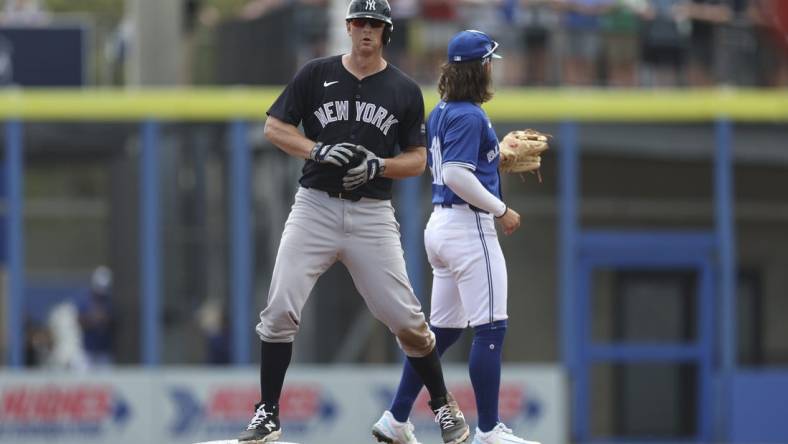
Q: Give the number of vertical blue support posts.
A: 6